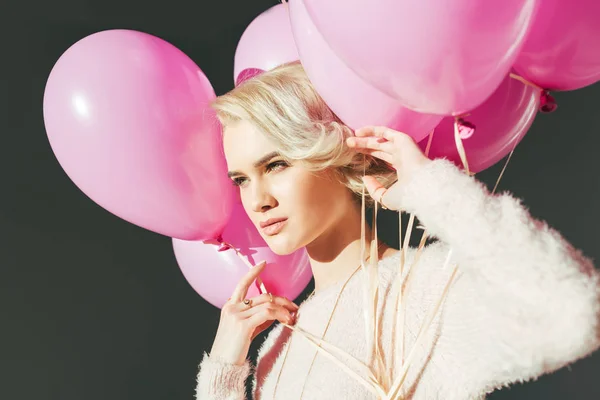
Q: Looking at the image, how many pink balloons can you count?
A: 7